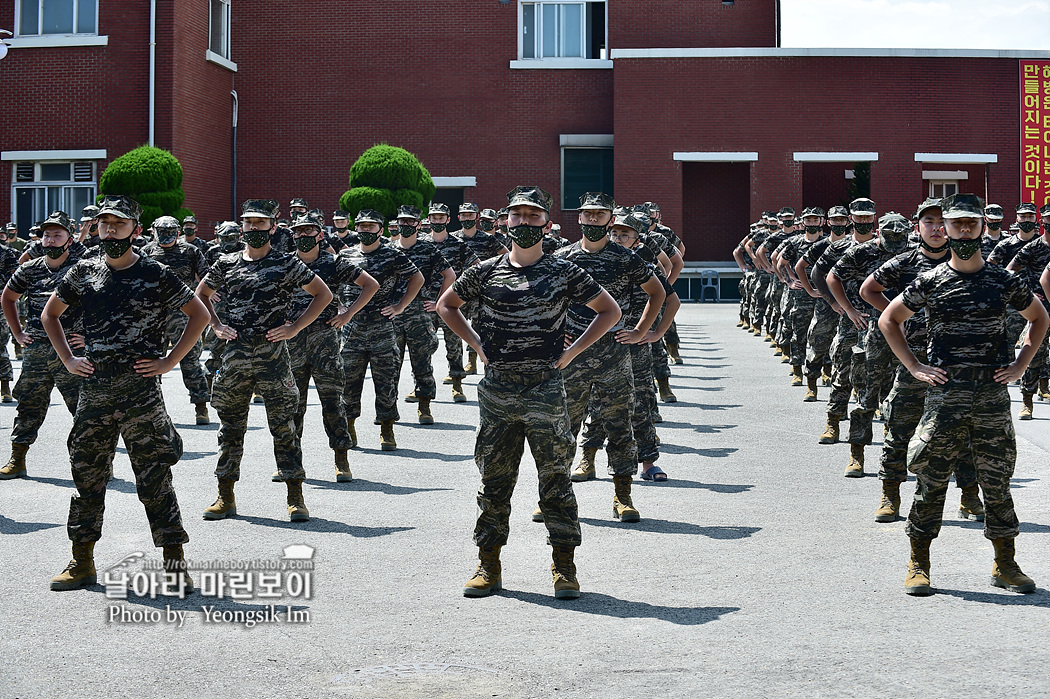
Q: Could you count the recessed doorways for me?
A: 3